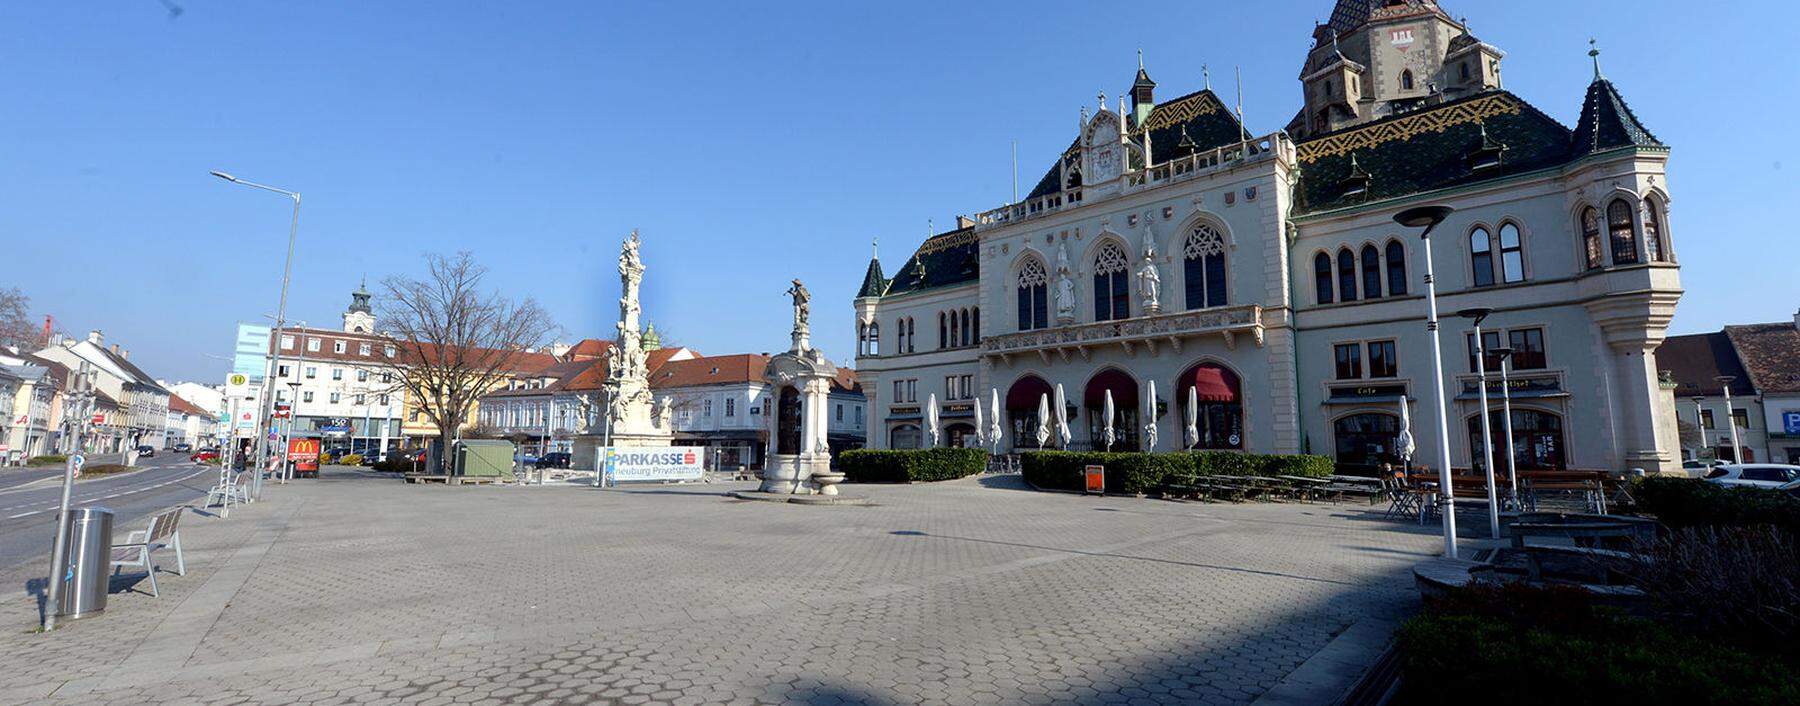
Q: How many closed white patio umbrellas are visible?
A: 9